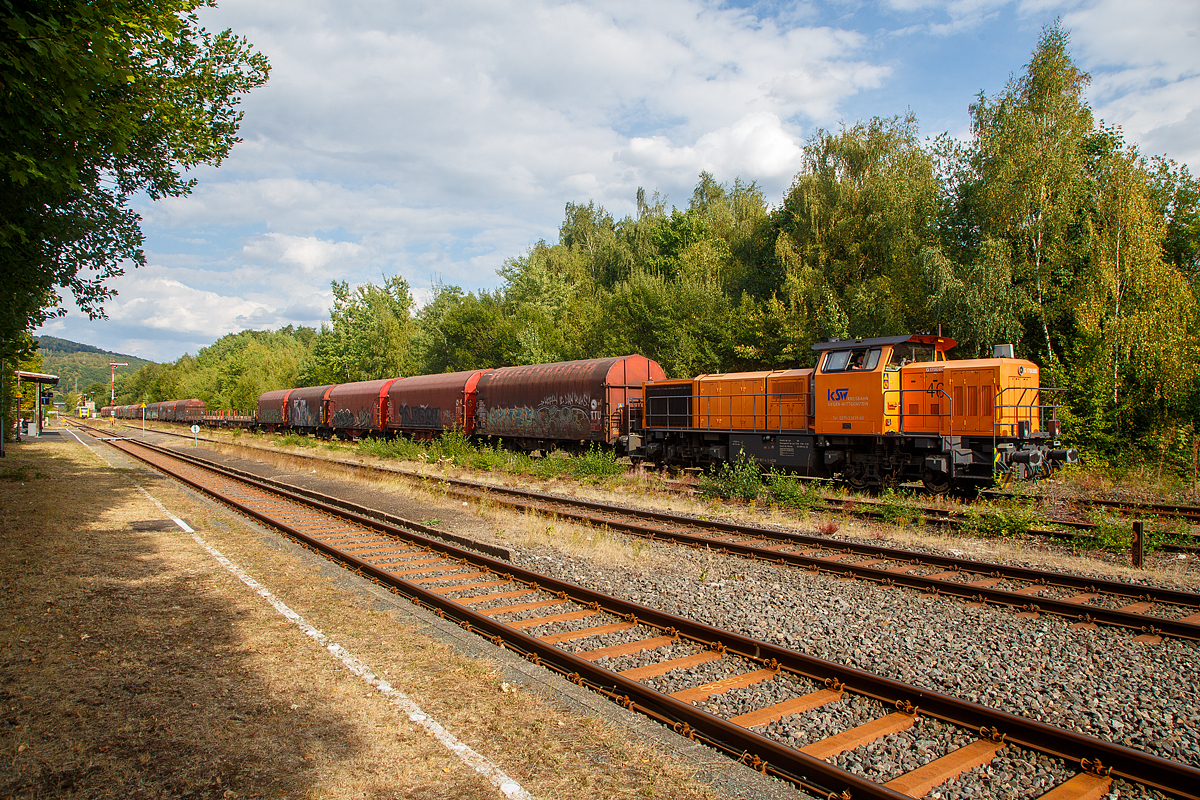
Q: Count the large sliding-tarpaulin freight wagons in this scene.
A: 5